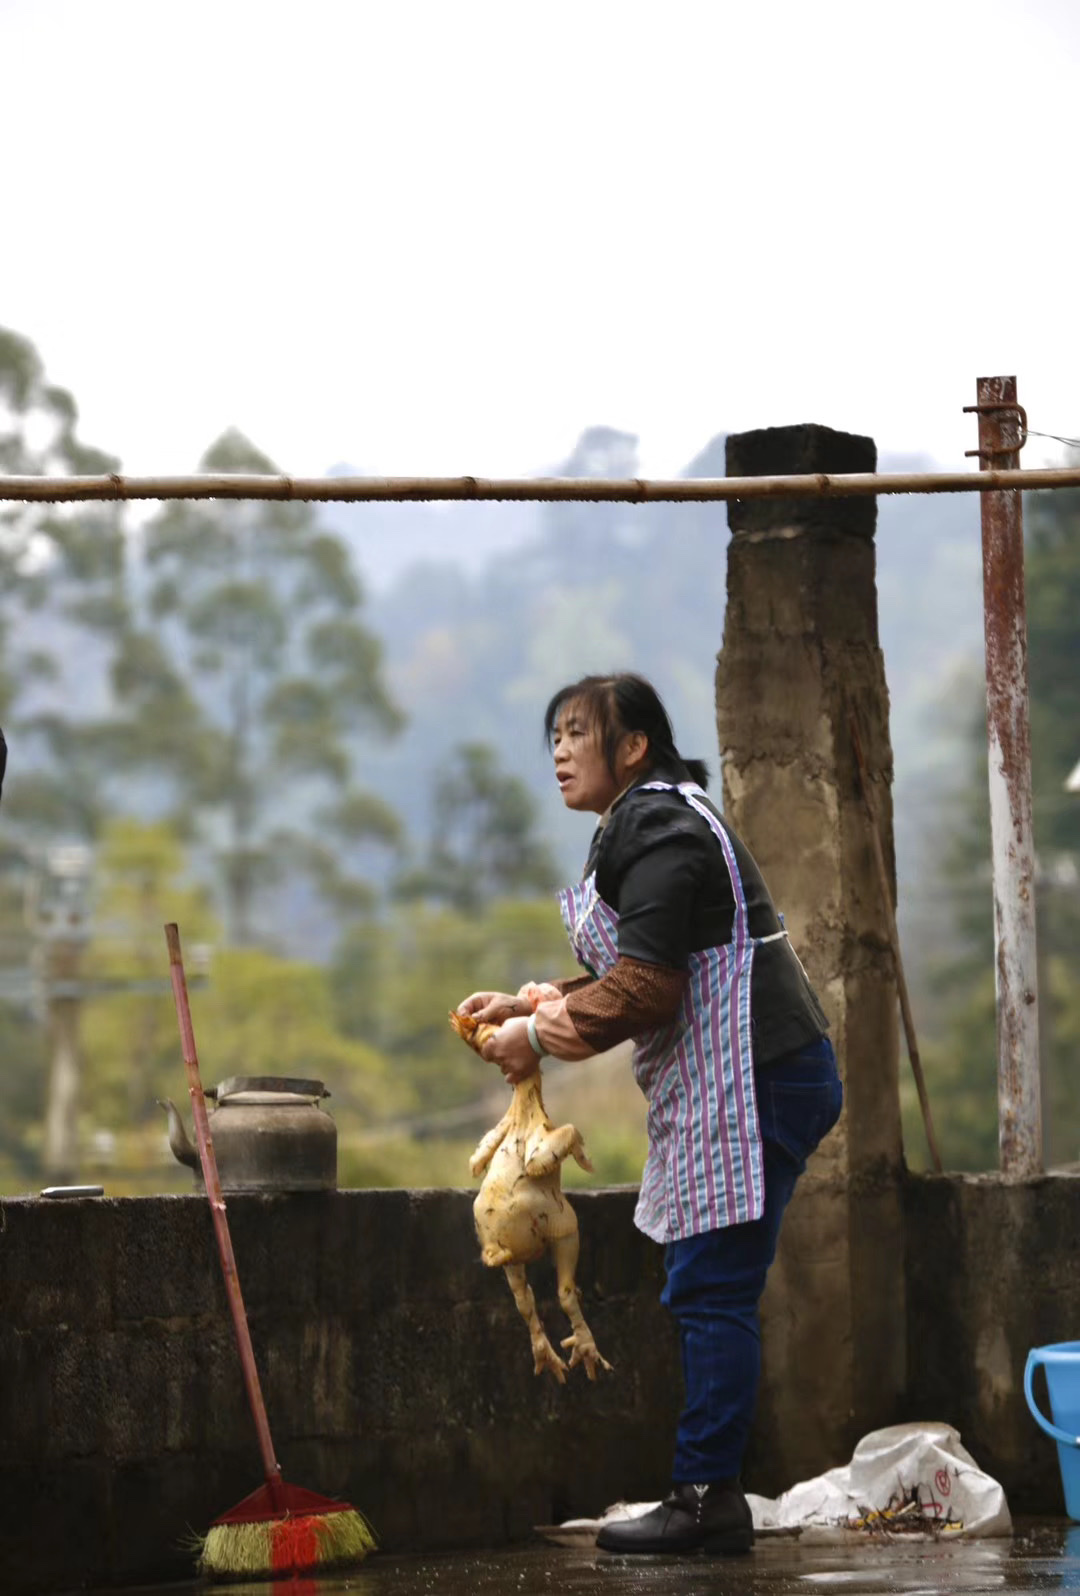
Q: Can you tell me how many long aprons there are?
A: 1